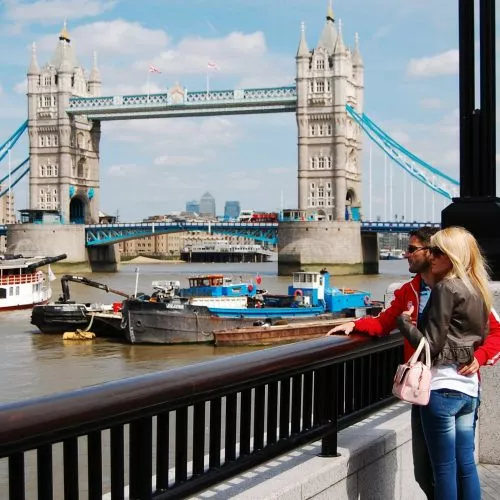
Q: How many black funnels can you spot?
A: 1